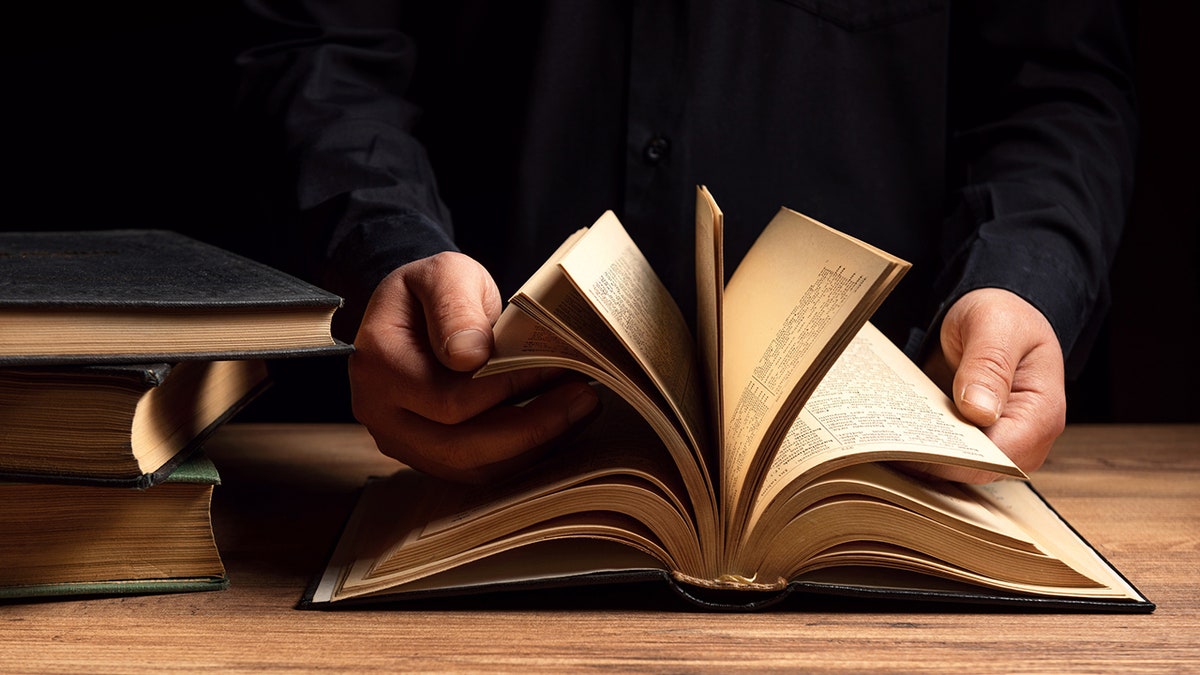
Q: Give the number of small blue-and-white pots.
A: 0